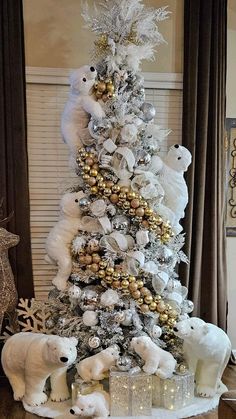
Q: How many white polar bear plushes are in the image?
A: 8